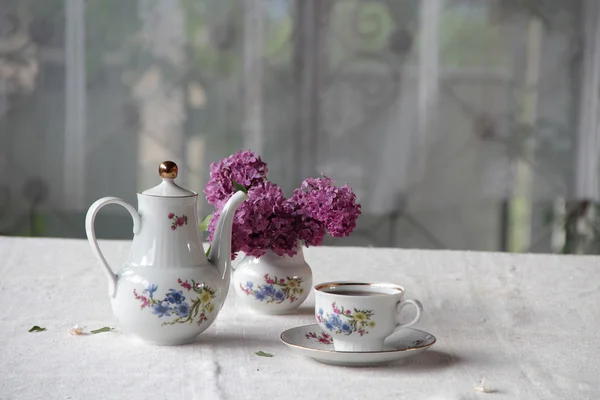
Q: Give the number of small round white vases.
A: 1